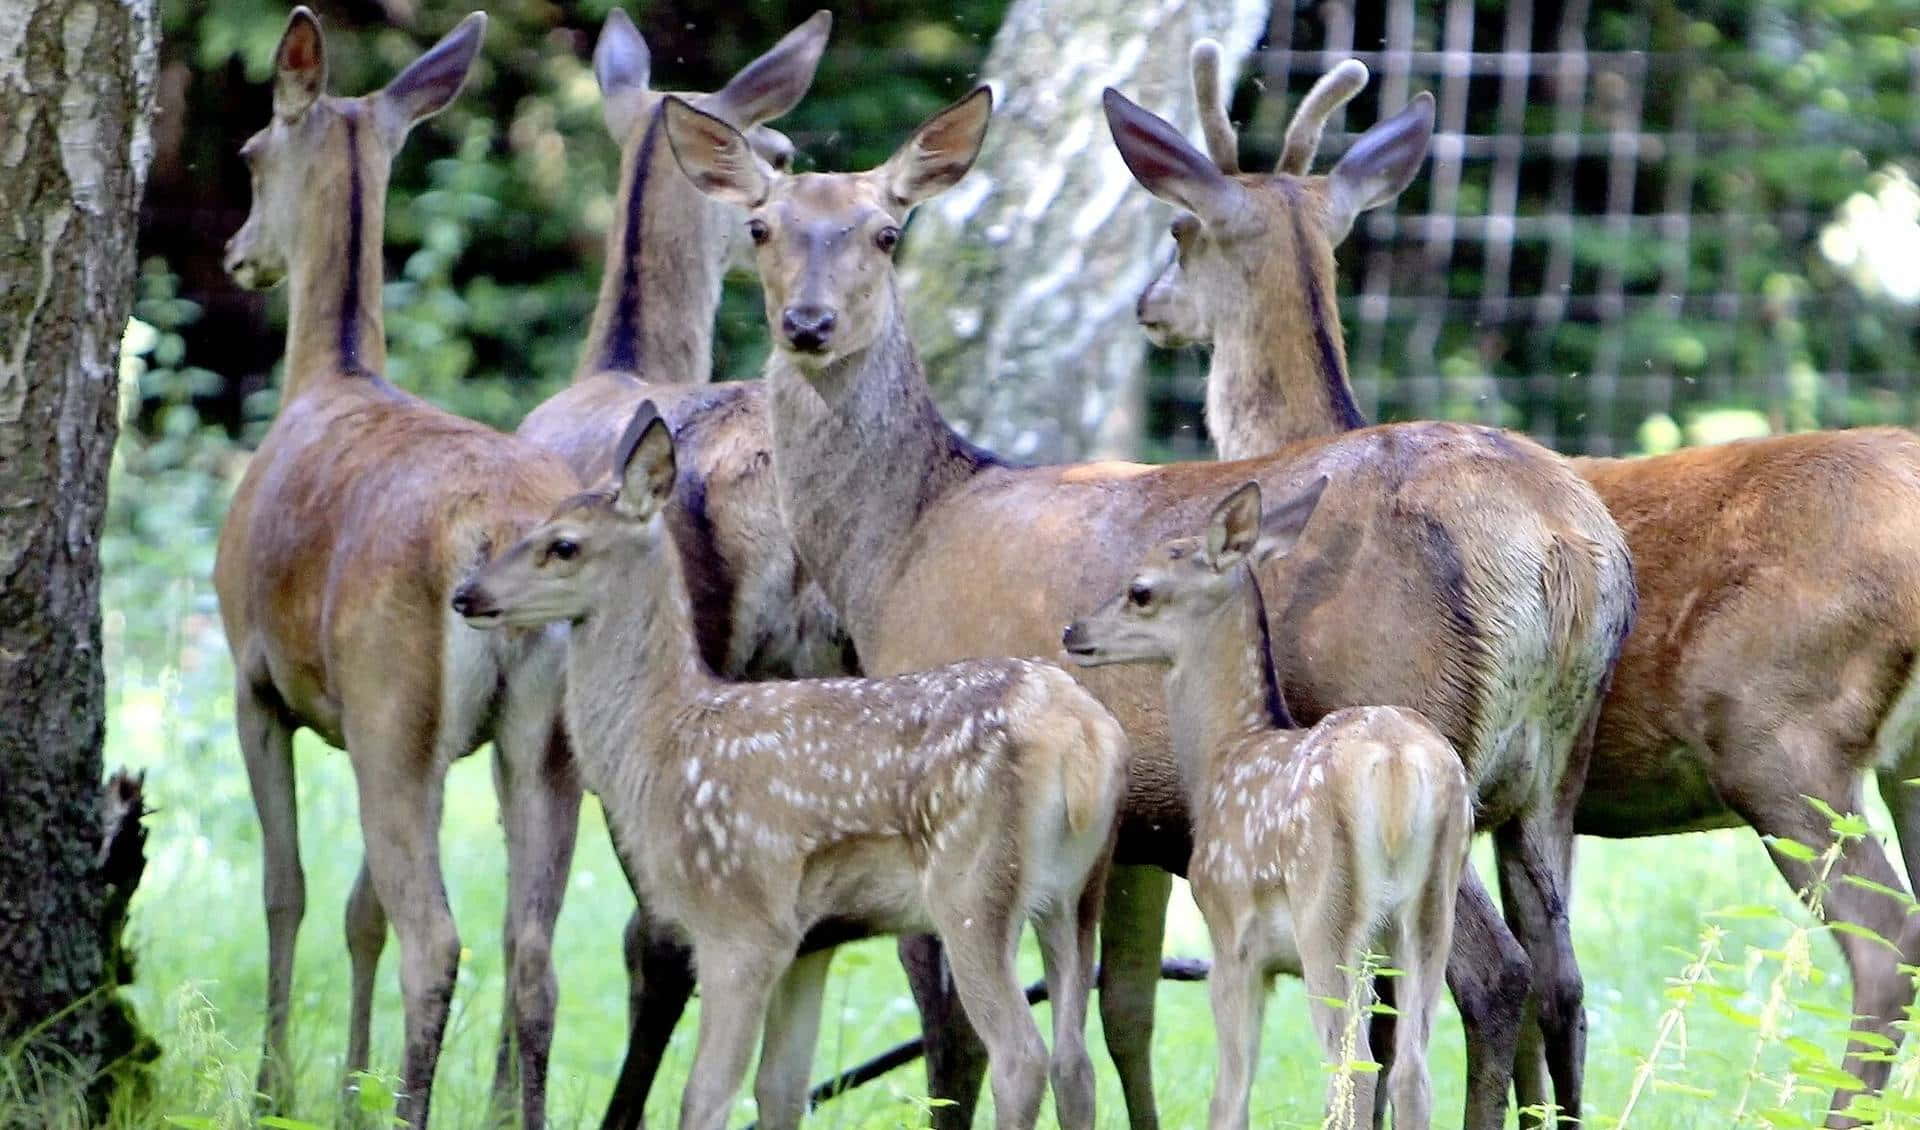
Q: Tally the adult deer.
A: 4